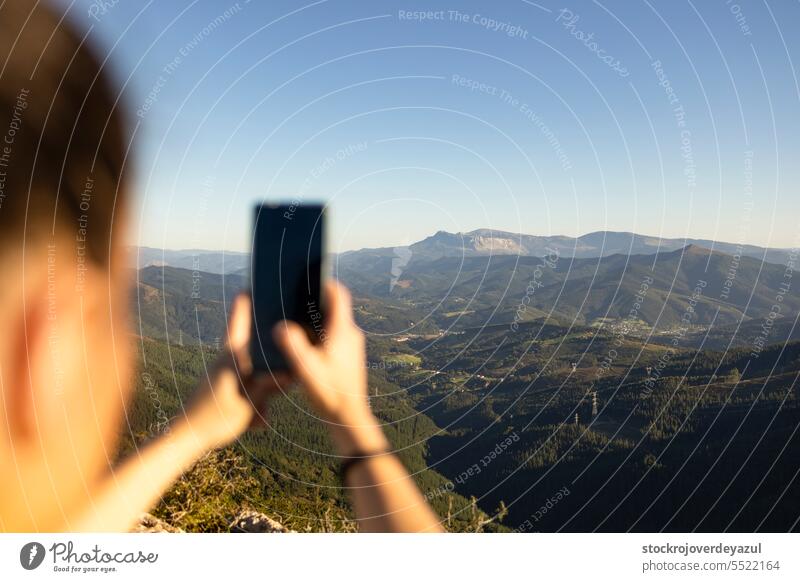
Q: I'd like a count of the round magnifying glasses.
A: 0